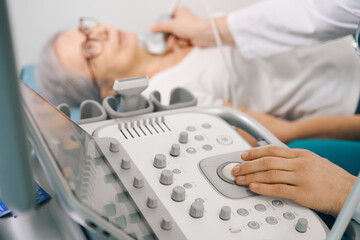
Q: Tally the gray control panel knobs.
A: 13